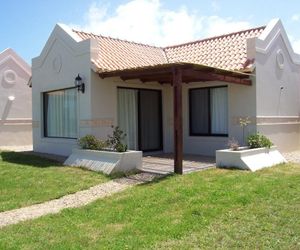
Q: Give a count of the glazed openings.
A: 3